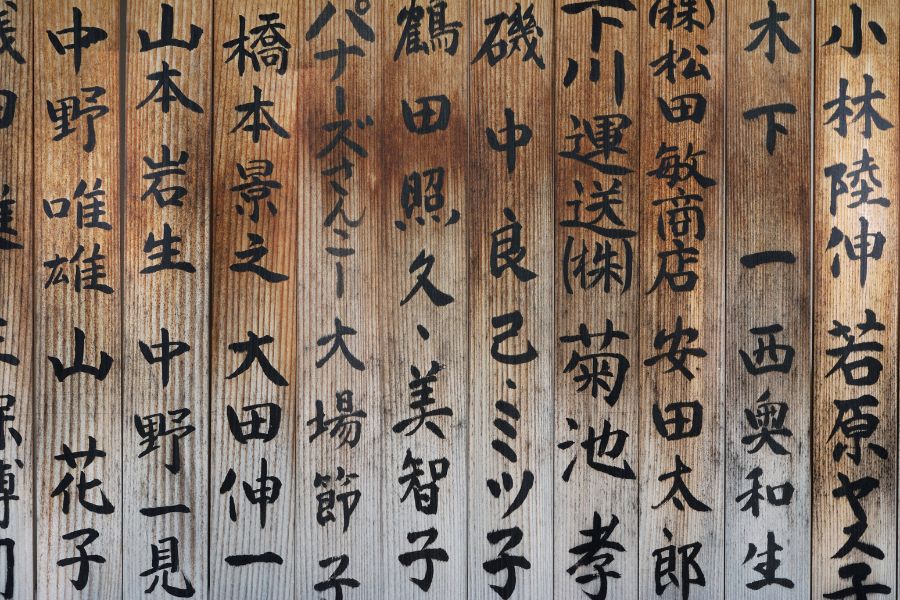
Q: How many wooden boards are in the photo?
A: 11